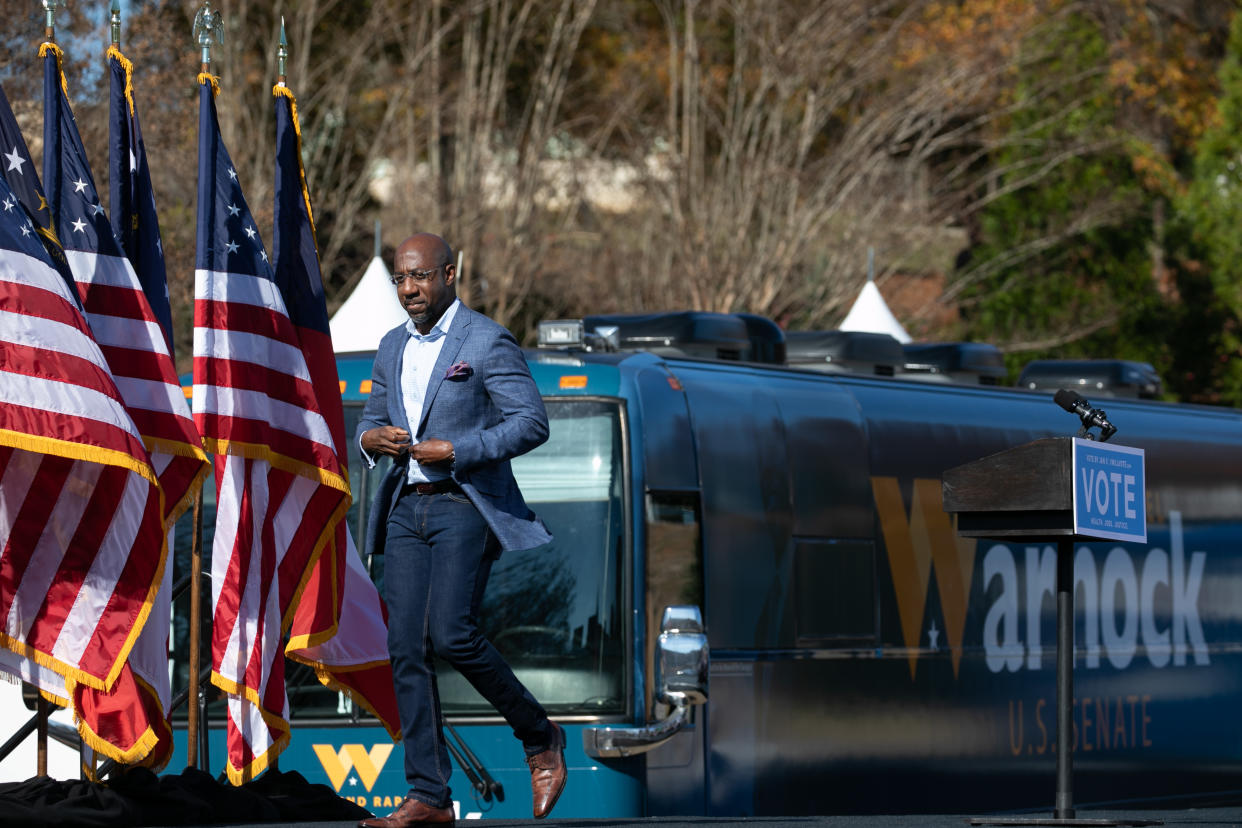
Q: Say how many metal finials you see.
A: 4